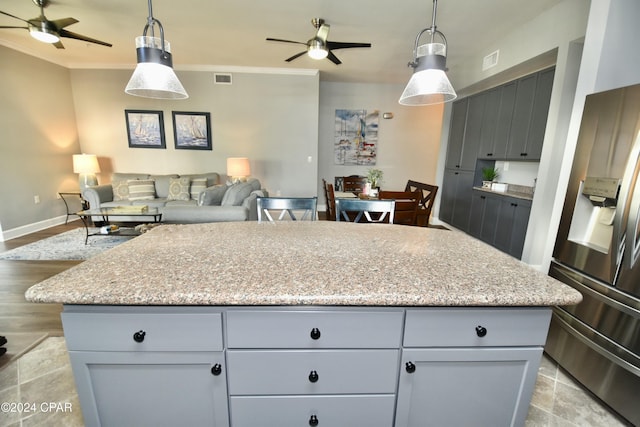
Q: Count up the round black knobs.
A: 7